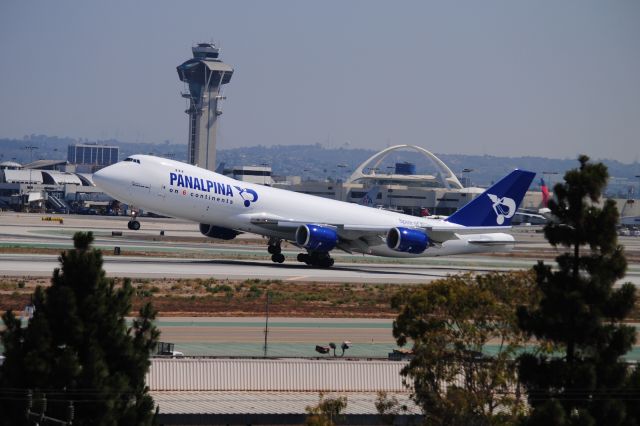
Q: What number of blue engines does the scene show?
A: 3